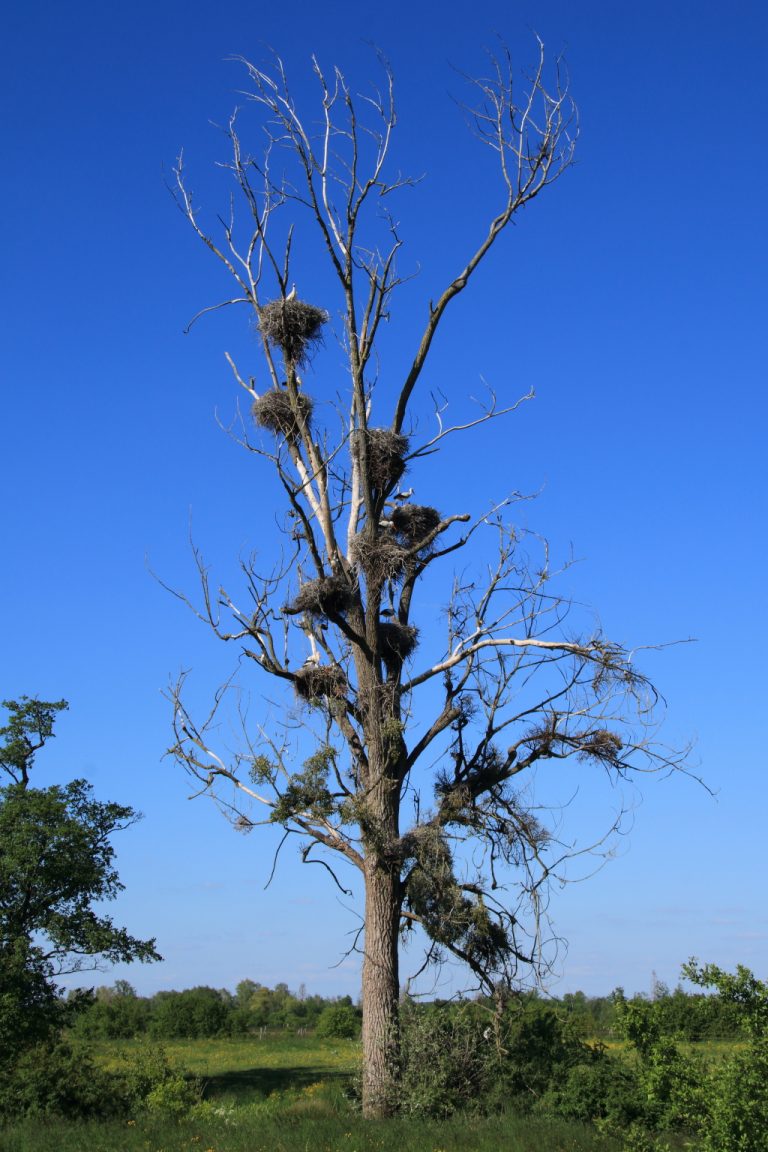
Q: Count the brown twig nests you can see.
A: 8